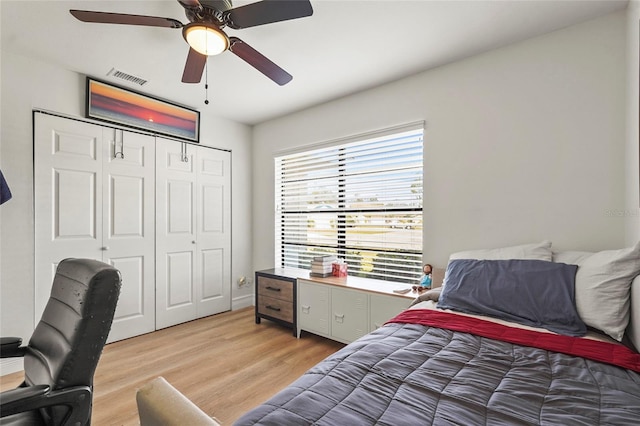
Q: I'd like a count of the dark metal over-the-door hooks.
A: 2